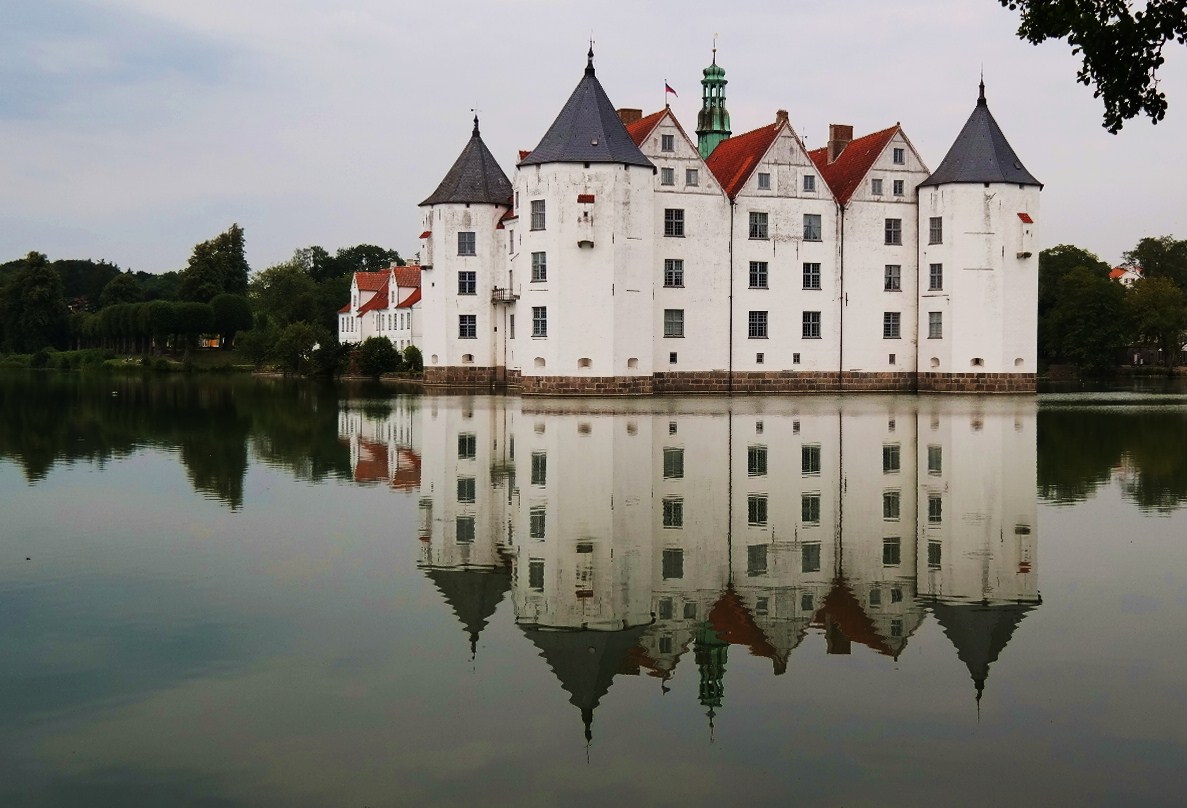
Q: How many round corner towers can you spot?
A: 3